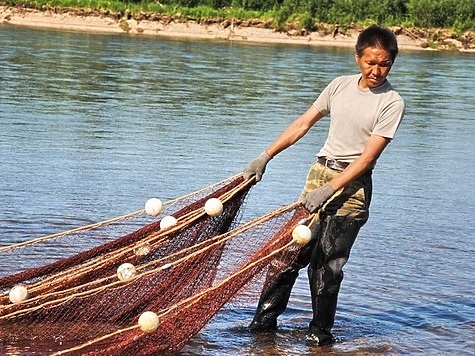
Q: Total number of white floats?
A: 8